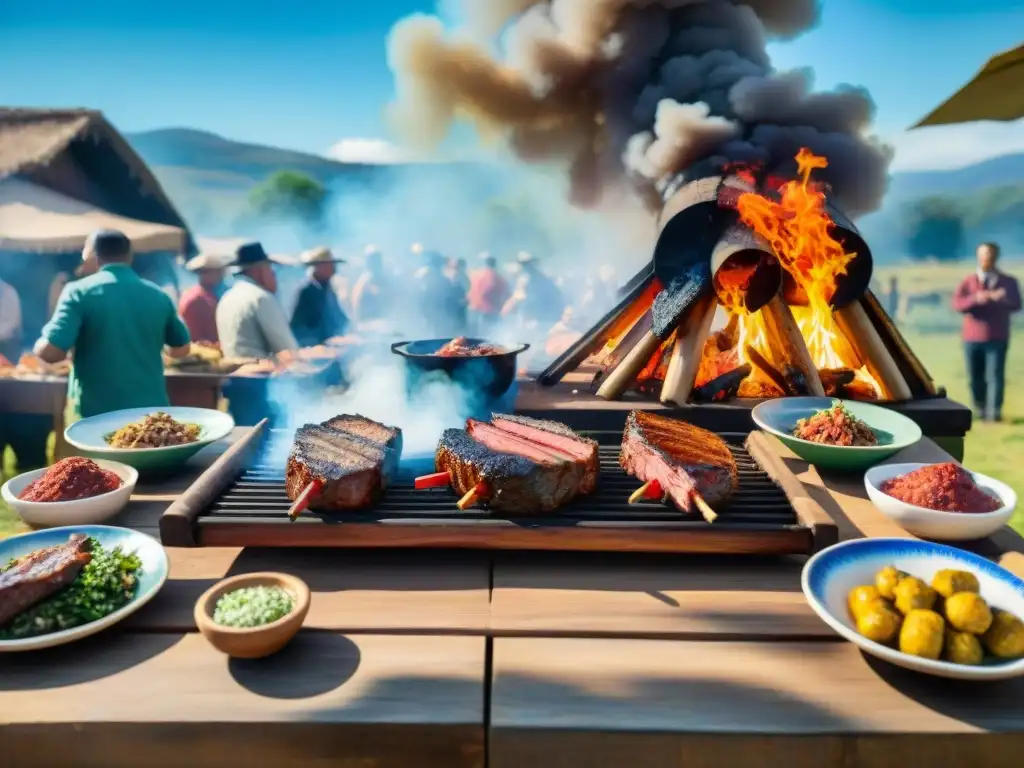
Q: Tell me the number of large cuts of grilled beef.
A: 3